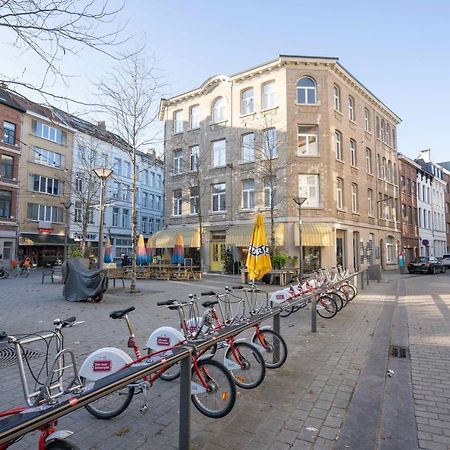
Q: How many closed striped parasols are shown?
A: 4